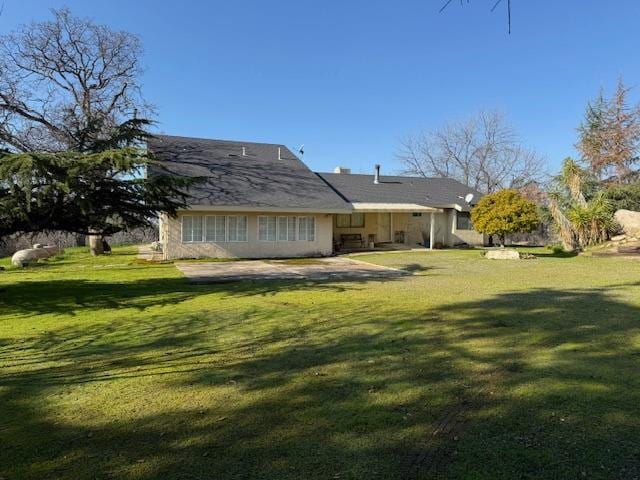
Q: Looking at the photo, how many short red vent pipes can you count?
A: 0